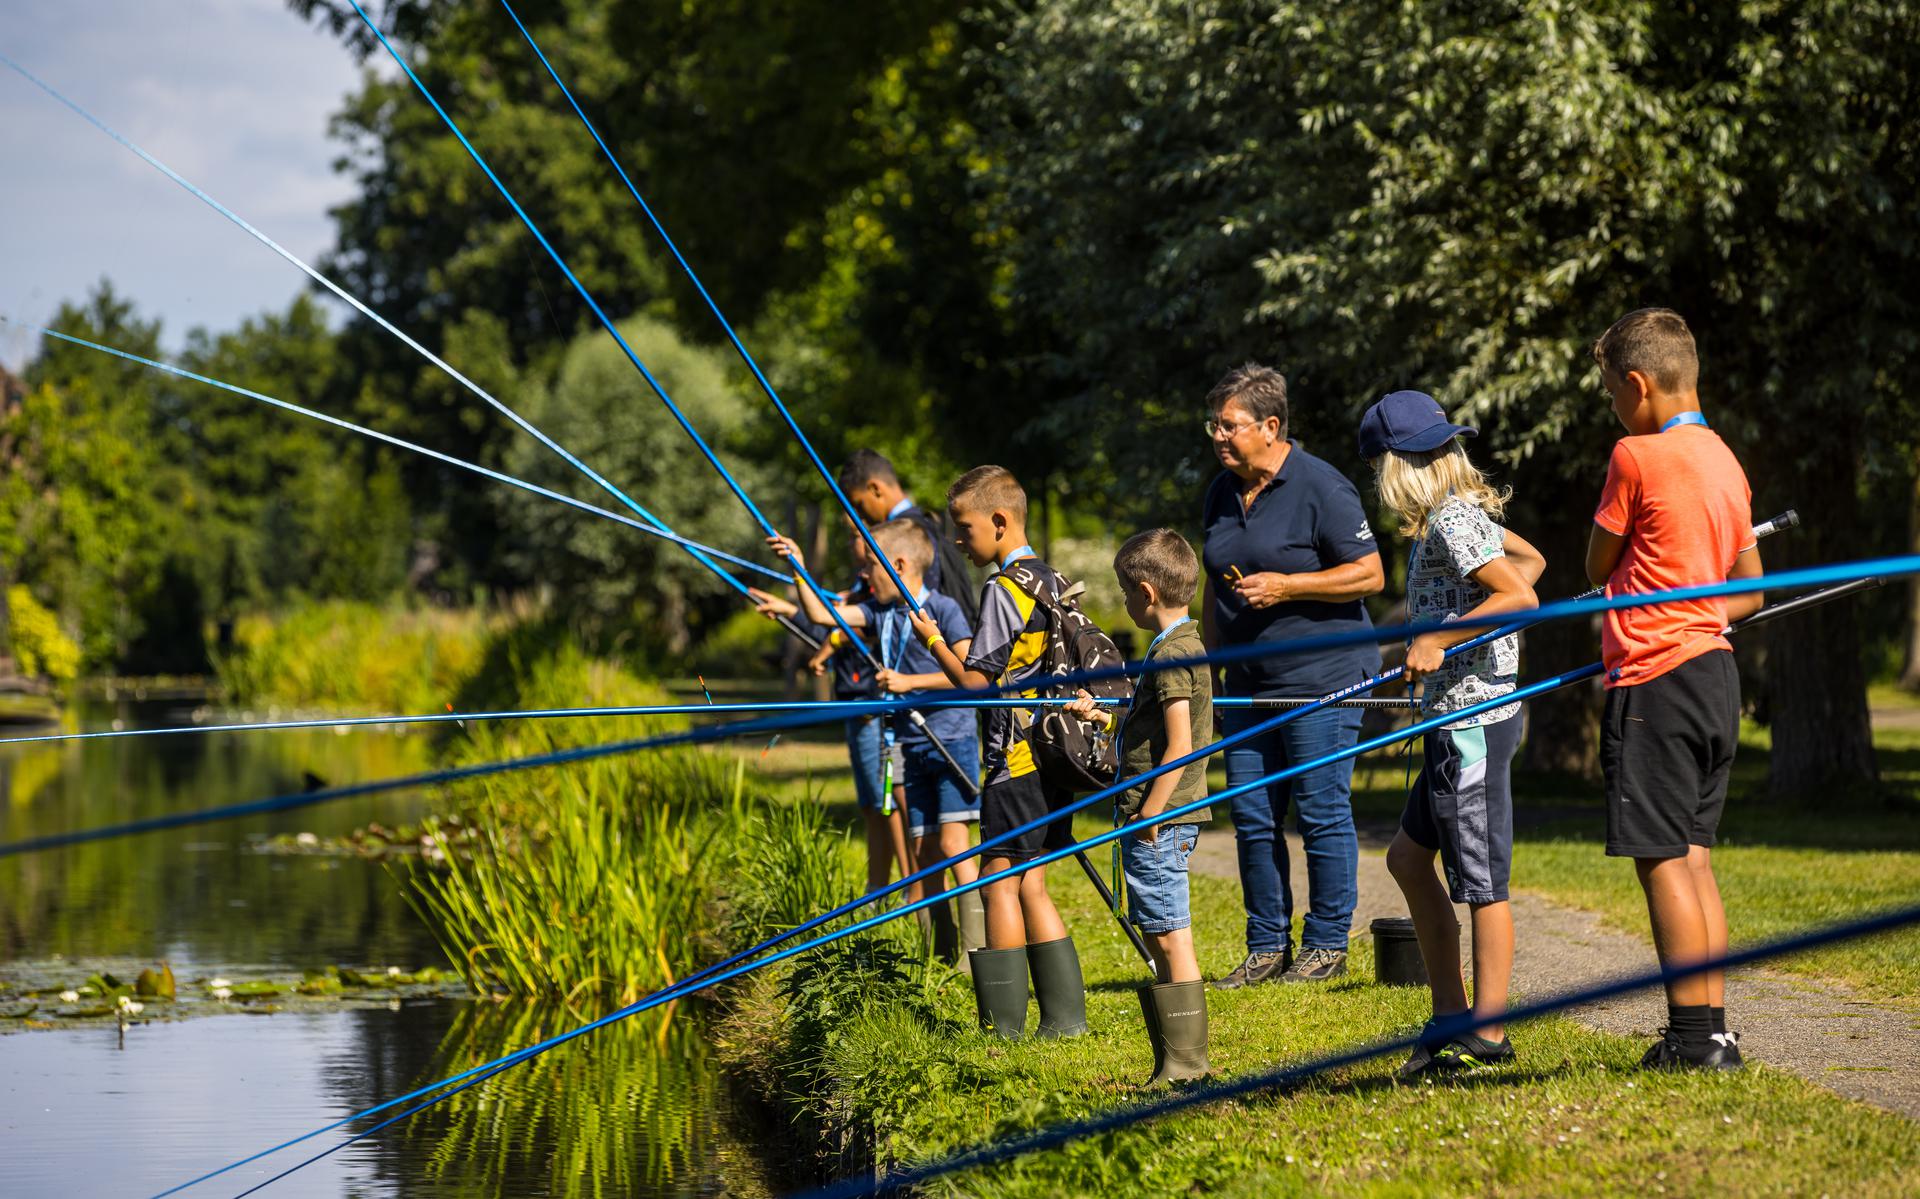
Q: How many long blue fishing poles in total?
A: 9